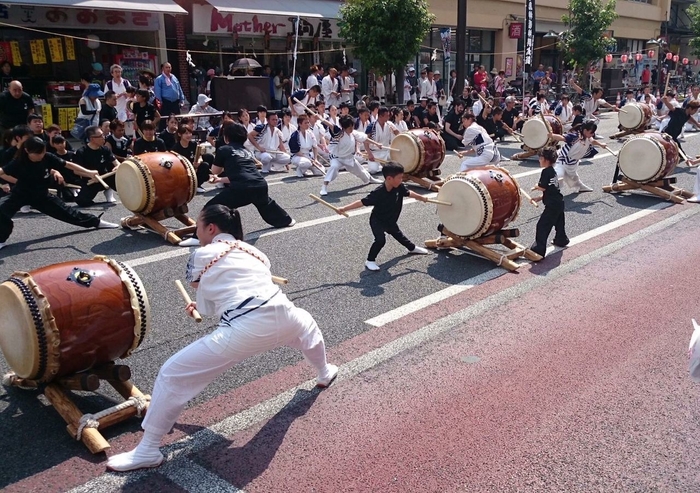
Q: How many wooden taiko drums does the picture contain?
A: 7